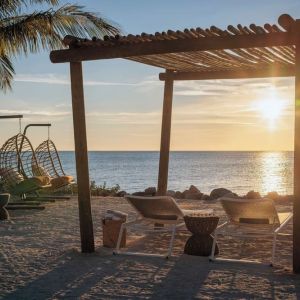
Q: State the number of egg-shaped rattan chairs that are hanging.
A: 2